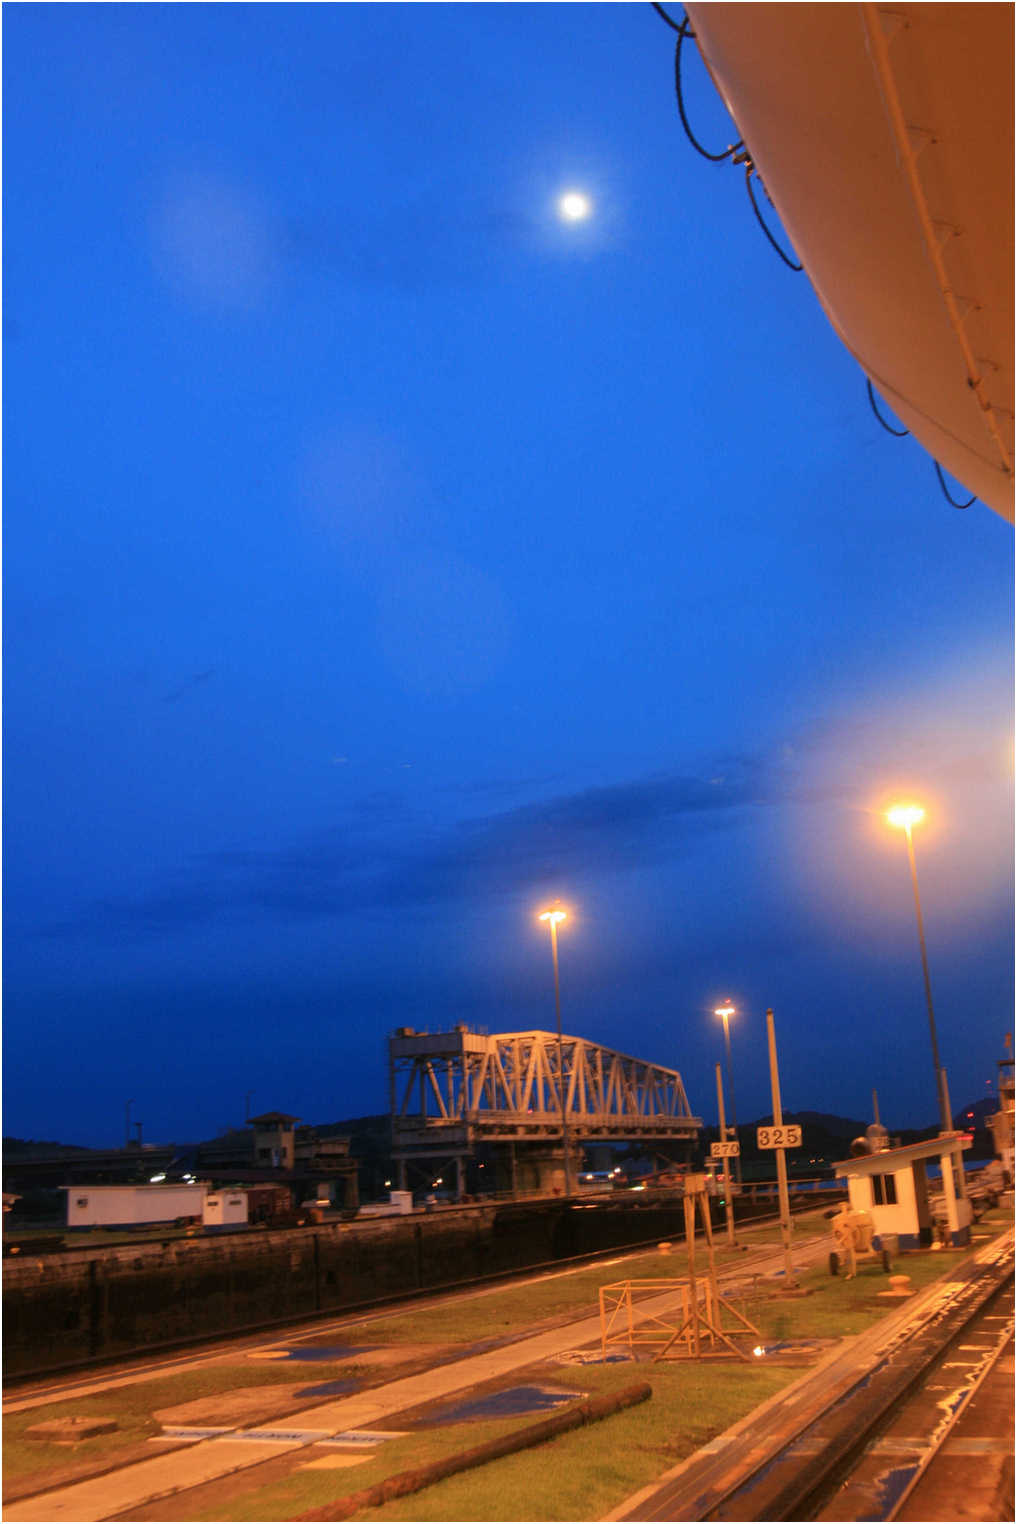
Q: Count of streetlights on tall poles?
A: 3